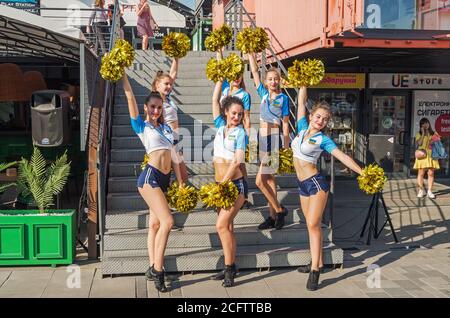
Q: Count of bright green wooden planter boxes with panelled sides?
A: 1